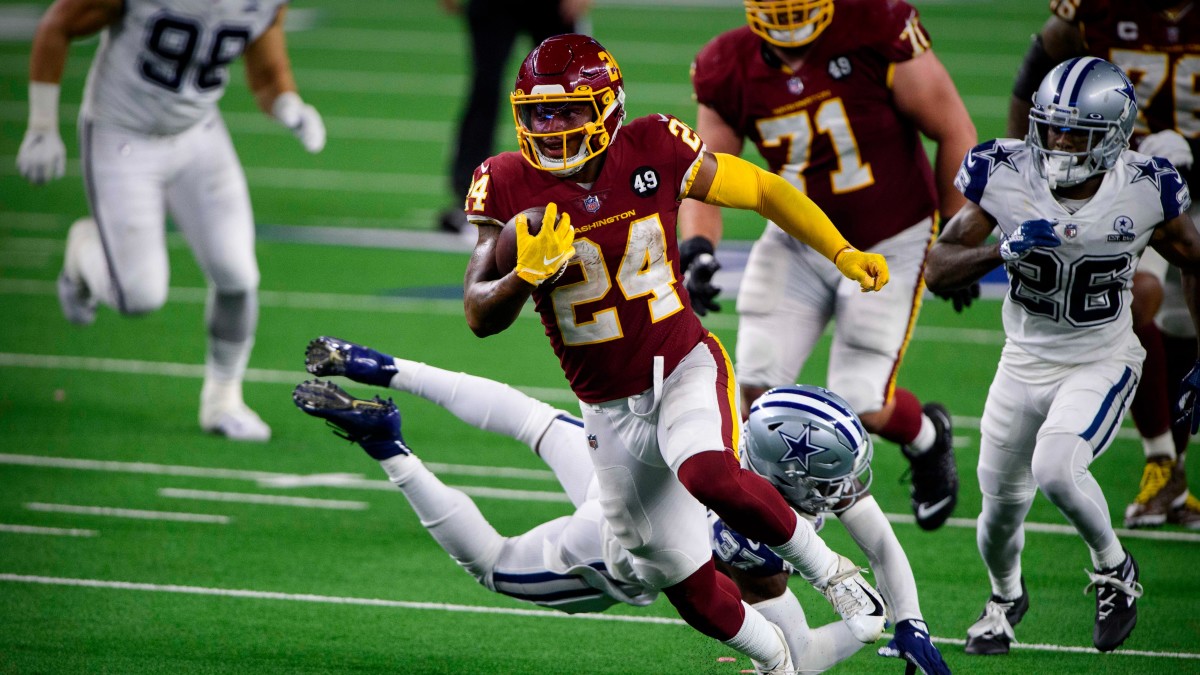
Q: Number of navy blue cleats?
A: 2